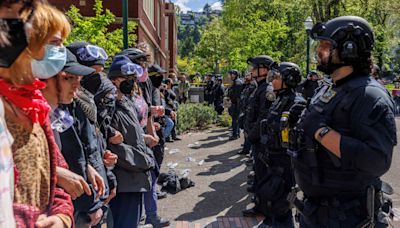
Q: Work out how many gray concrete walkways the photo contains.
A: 1